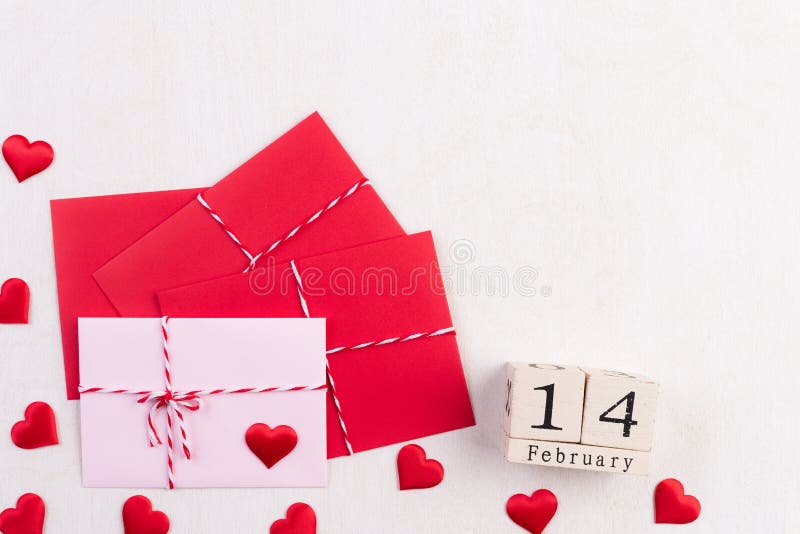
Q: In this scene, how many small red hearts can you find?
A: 10